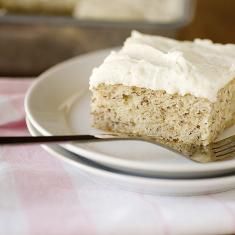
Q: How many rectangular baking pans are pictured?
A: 1